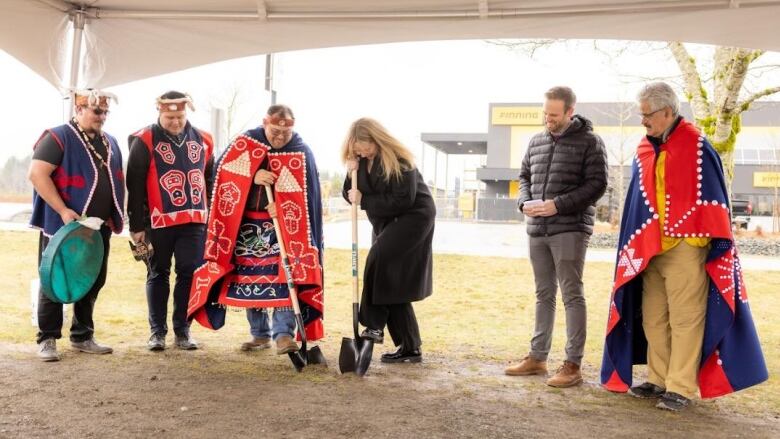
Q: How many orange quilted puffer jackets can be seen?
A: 0